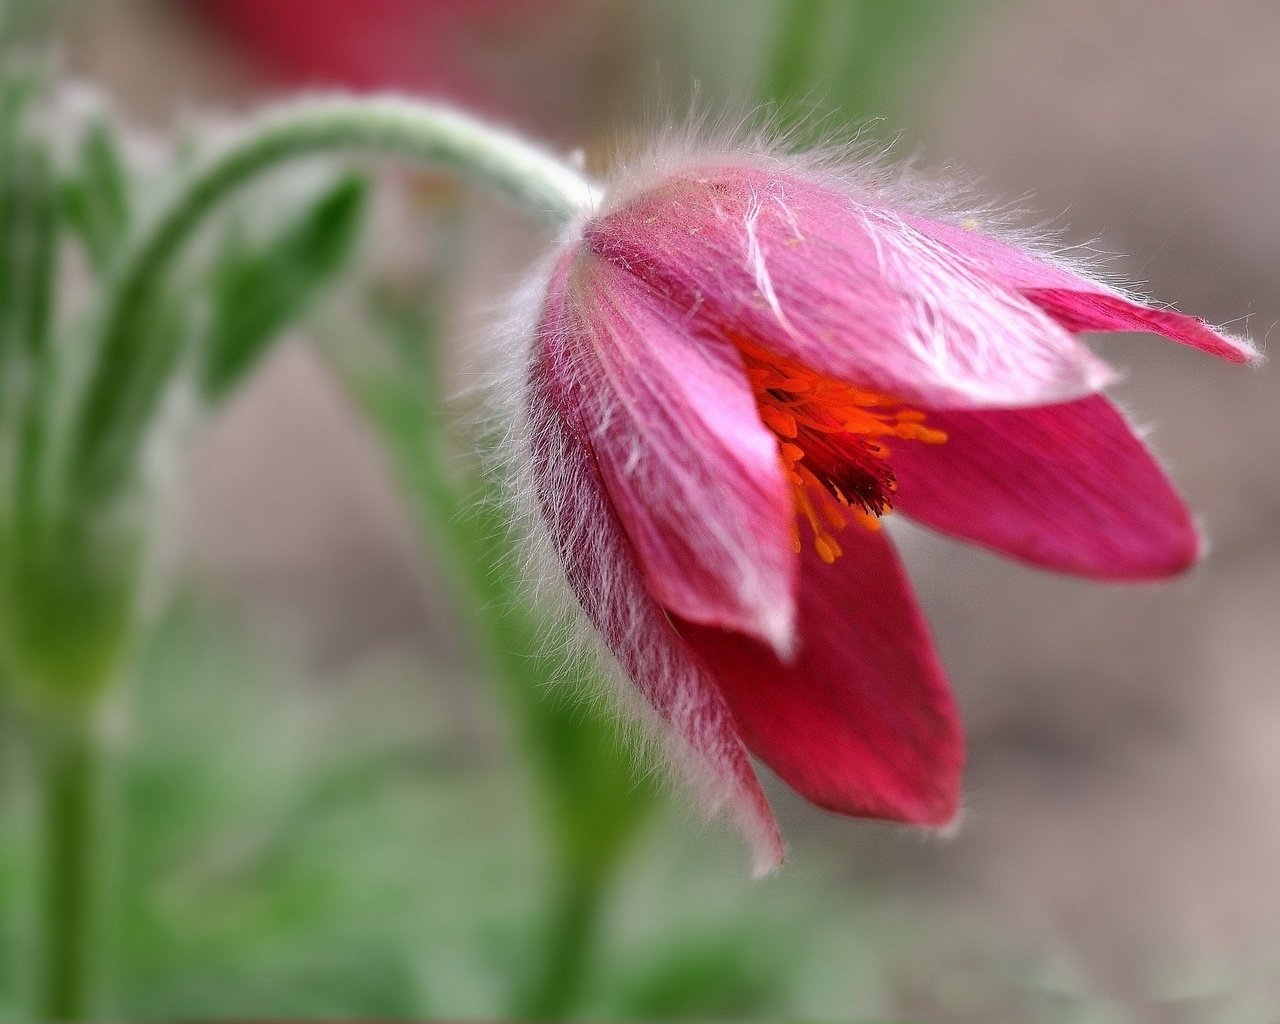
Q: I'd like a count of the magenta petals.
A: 6